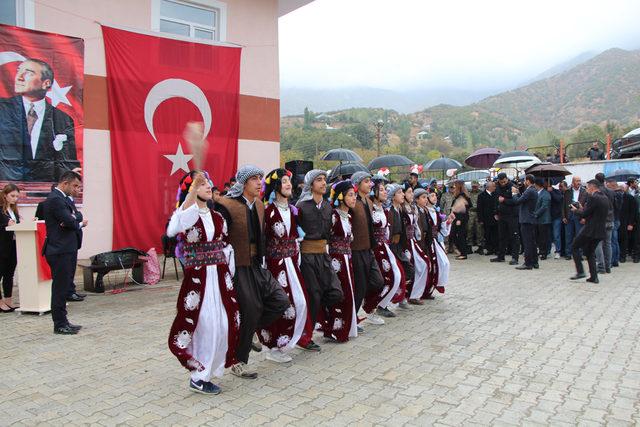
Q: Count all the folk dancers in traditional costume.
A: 11